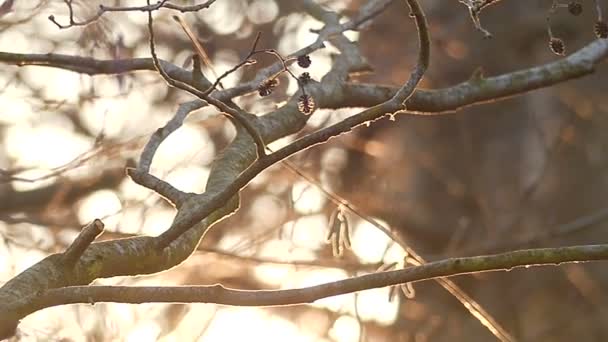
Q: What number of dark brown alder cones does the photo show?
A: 7